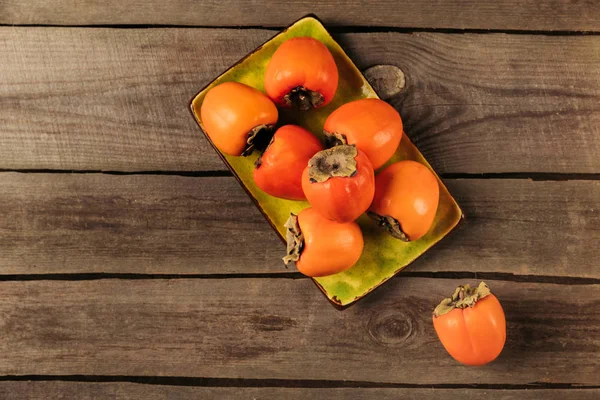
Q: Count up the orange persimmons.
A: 8